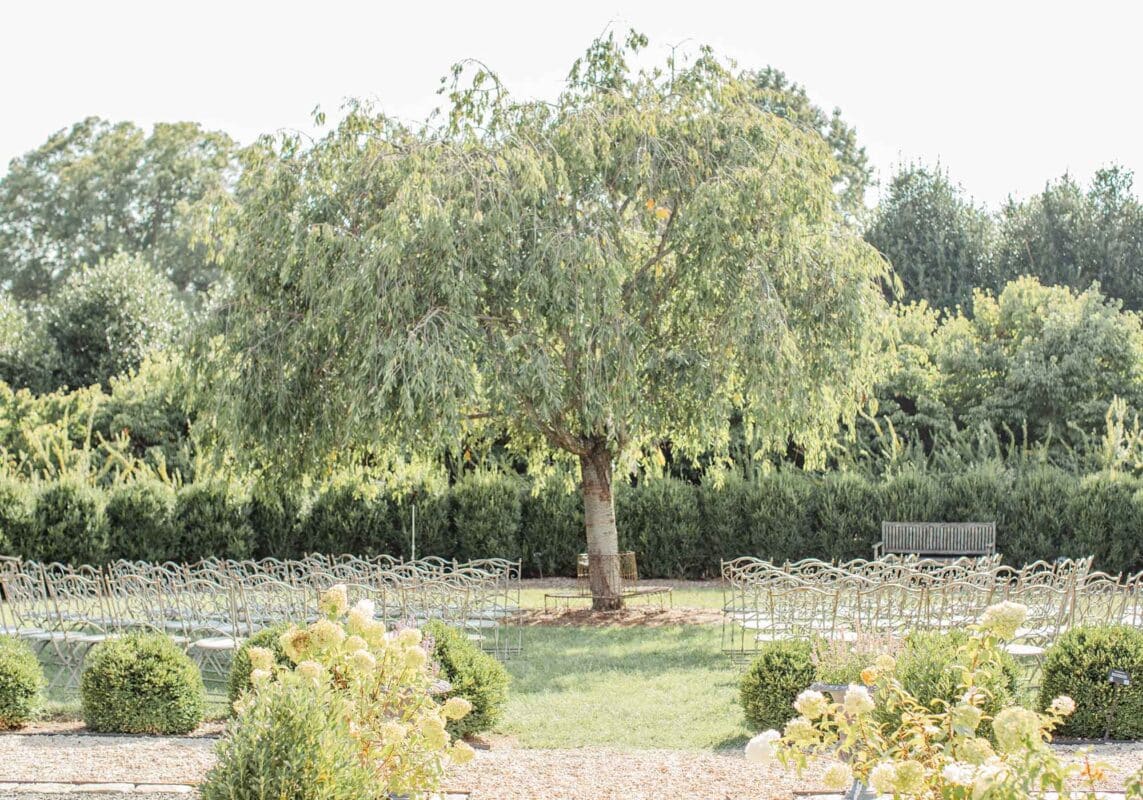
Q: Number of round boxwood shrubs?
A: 7